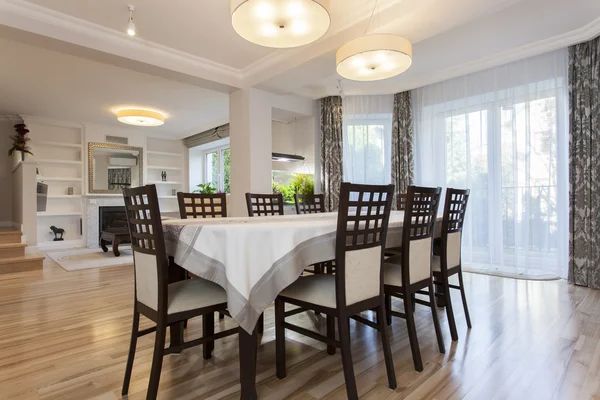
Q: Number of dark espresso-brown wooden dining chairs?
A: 8